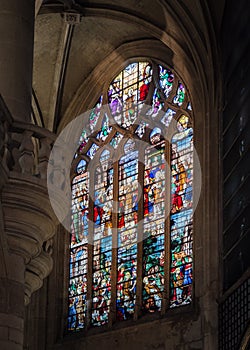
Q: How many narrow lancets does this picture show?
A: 5